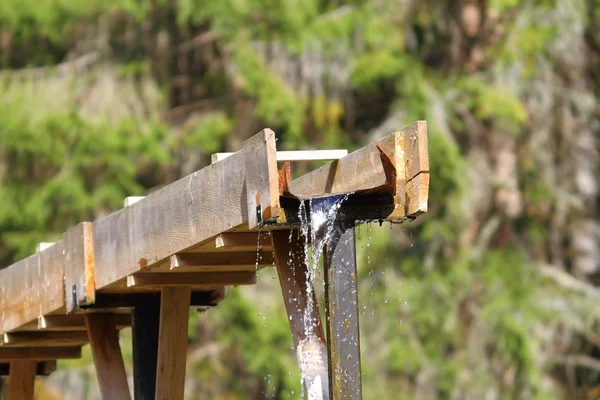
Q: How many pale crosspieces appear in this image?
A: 3